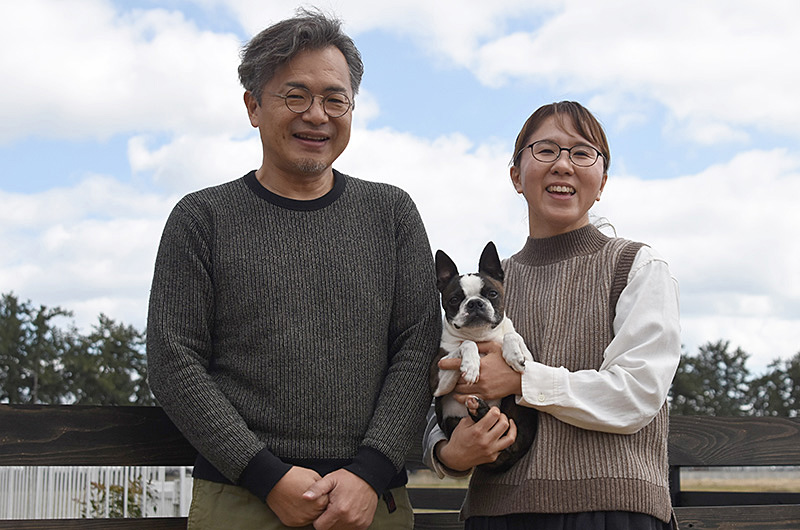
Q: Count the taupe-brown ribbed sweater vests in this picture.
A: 1